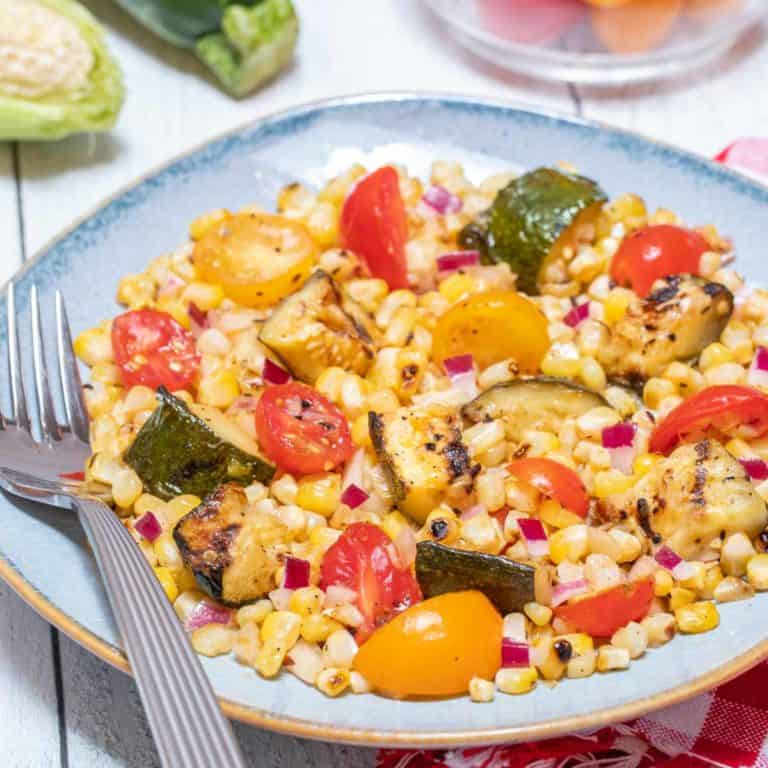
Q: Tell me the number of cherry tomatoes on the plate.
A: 11